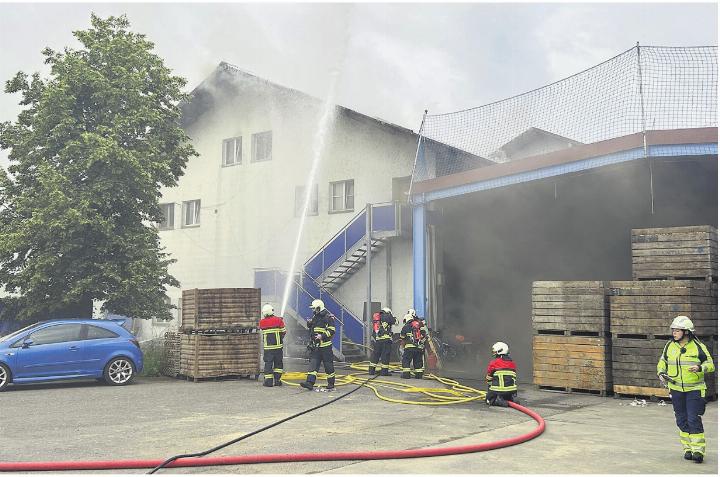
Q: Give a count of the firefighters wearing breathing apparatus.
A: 2